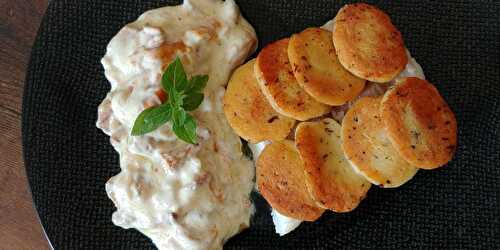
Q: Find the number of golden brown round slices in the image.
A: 8